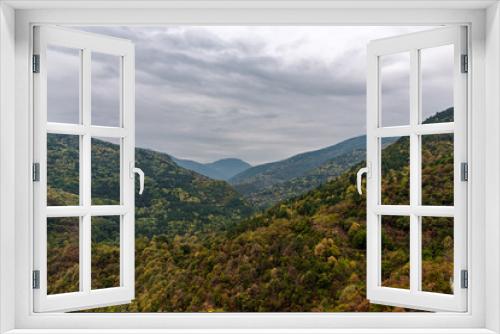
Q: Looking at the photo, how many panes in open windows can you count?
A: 12